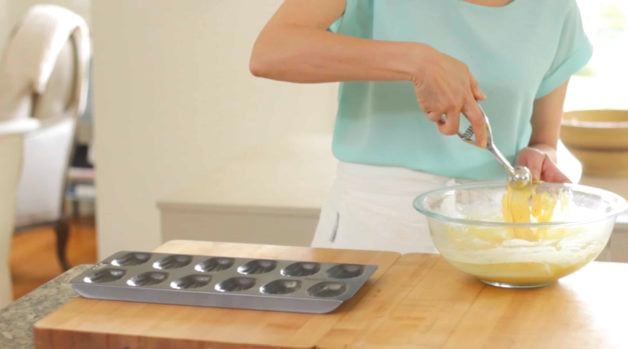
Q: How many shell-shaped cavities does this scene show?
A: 12